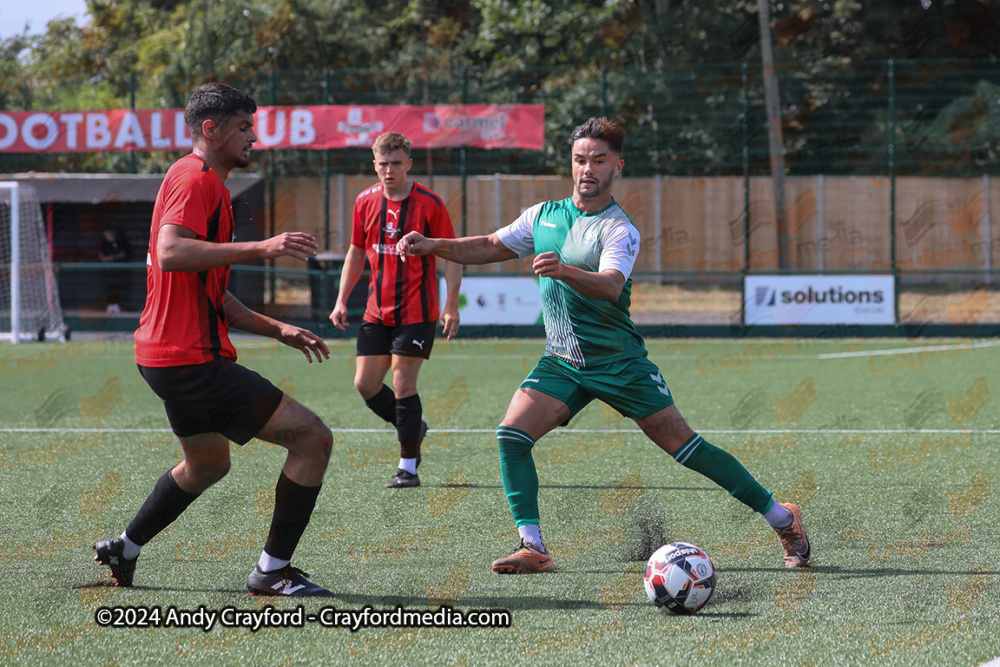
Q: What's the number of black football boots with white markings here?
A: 2